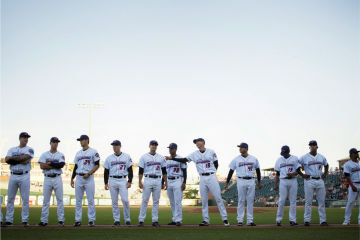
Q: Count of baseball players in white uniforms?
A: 11